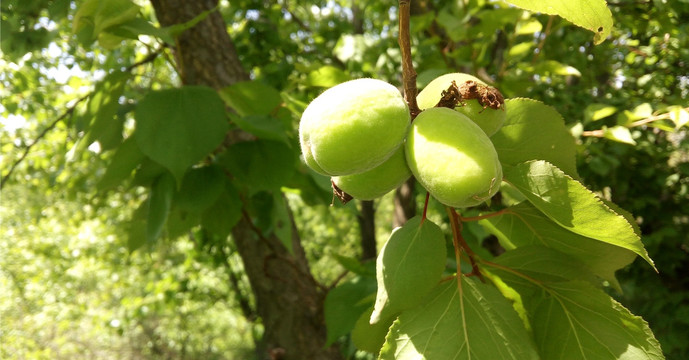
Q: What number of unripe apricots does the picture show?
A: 4